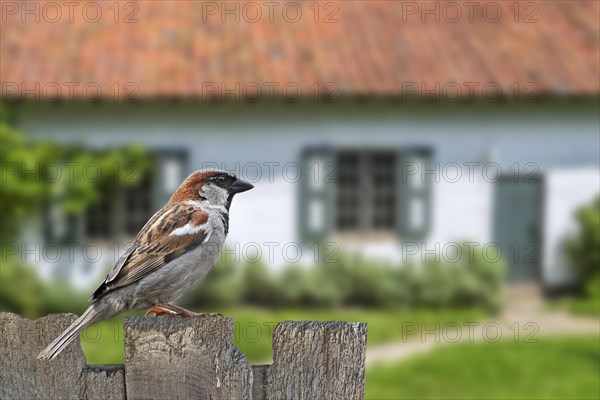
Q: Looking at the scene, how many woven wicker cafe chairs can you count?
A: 0